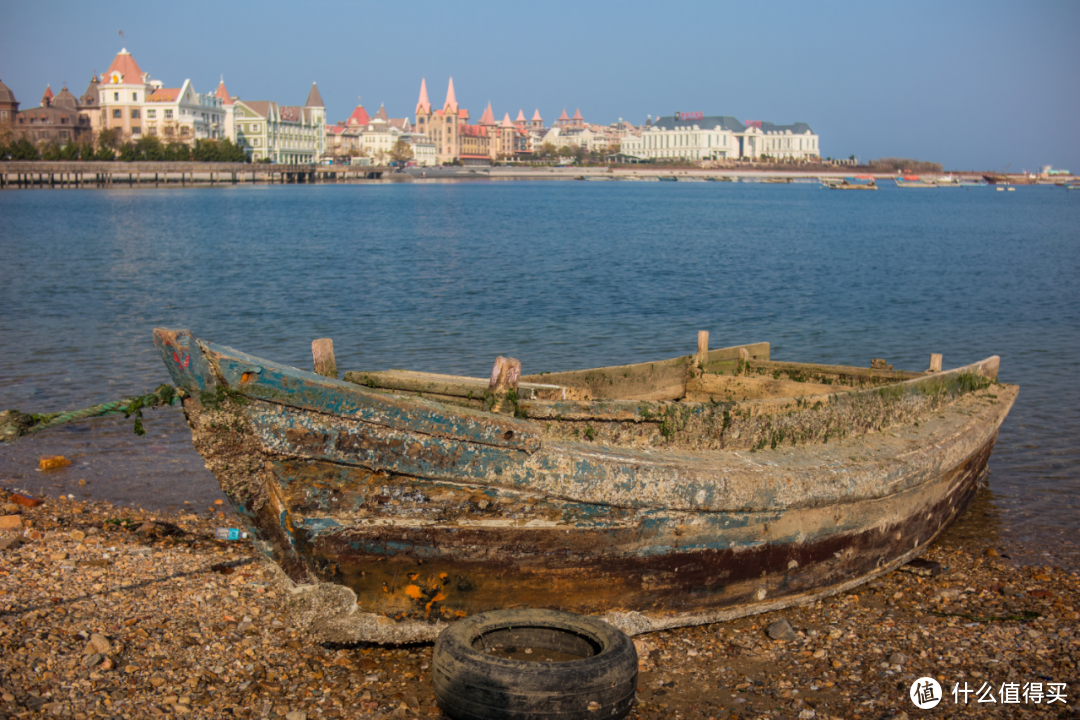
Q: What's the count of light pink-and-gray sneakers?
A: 0